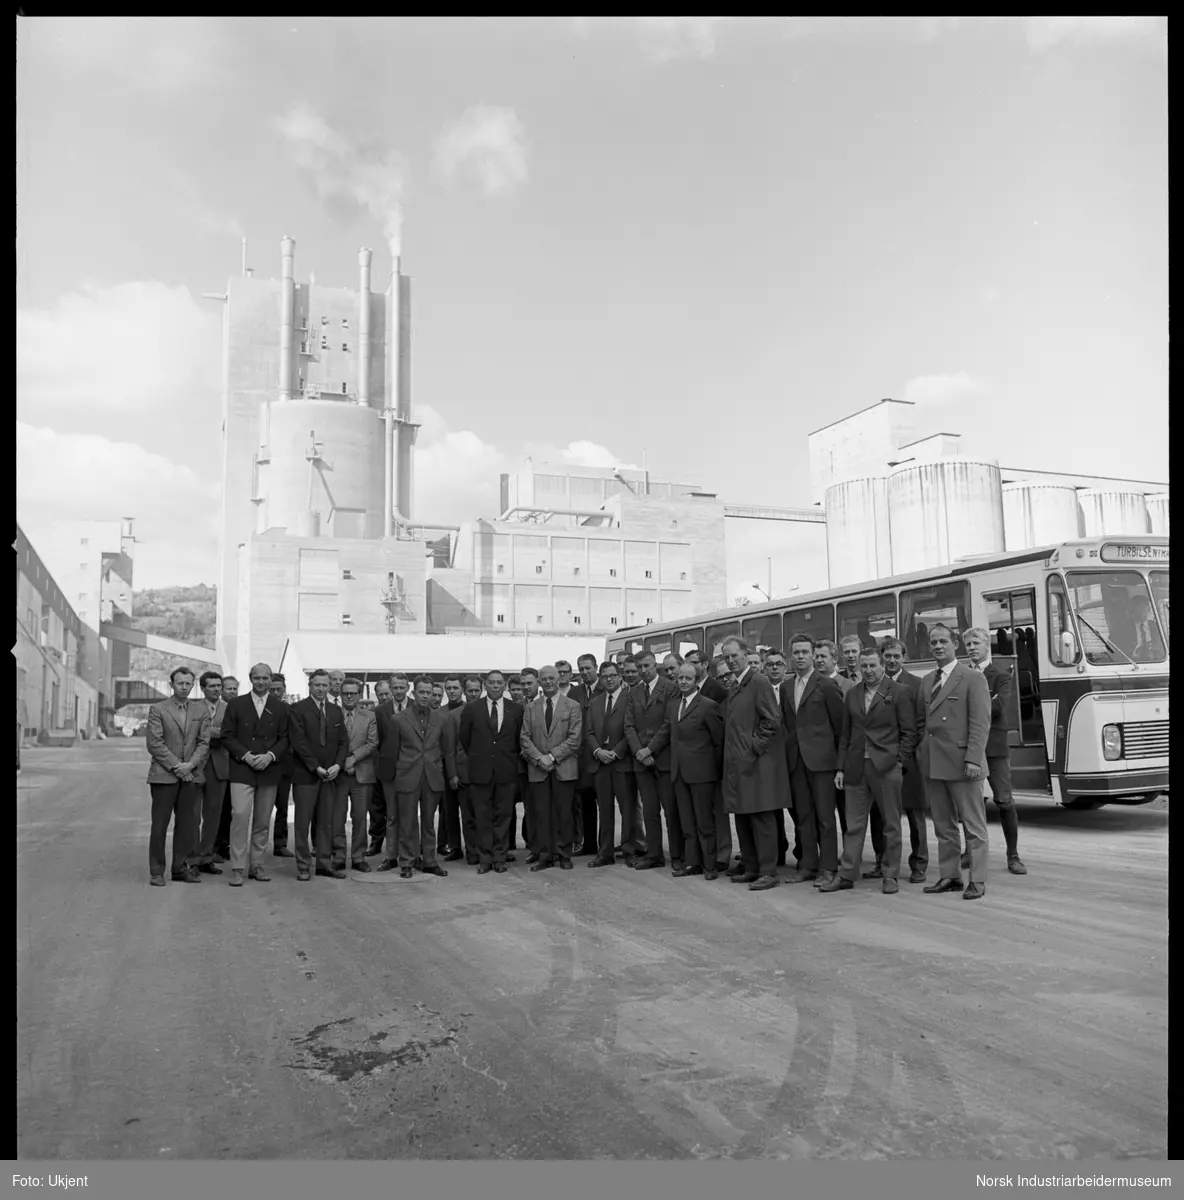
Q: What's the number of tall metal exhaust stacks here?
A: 3